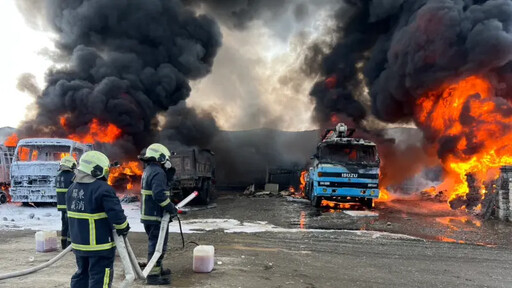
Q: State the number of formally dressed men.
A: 0